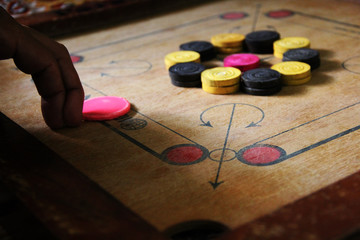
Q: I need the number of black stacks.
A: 5